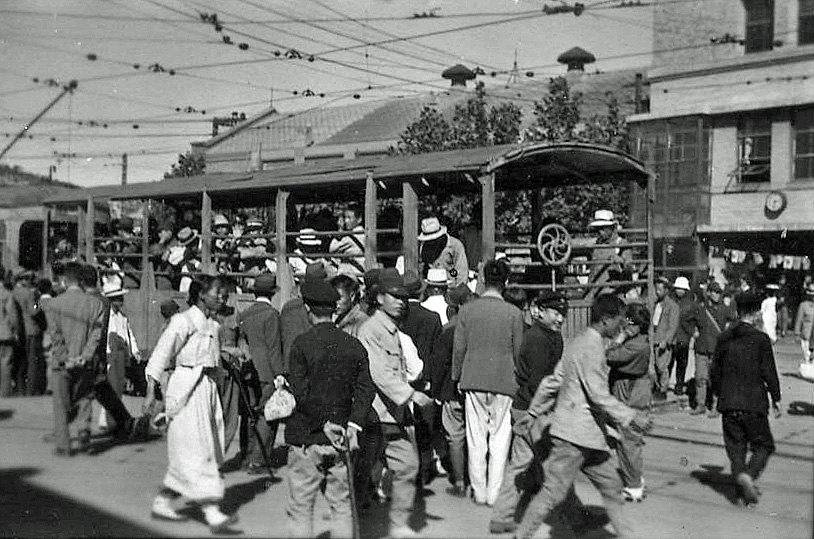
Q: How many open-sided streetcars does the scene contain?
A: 1